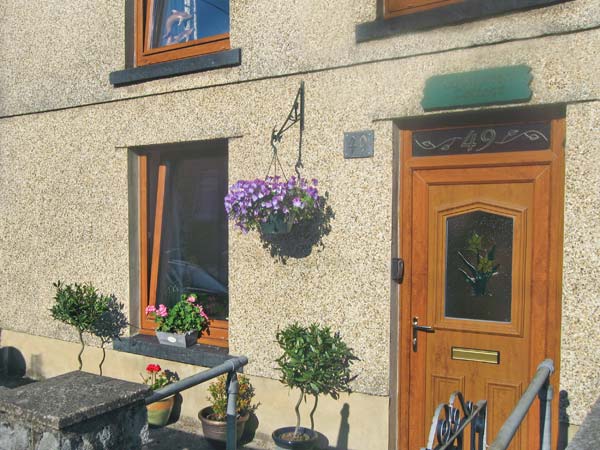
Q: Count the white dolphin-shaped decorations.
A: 2